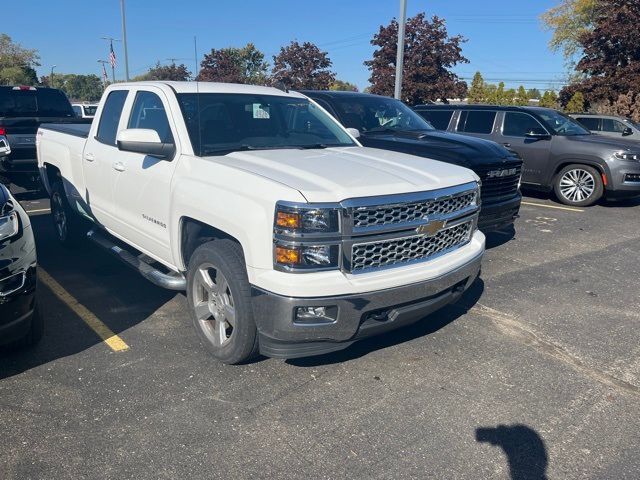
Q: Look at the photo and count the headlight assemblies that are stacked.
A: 2